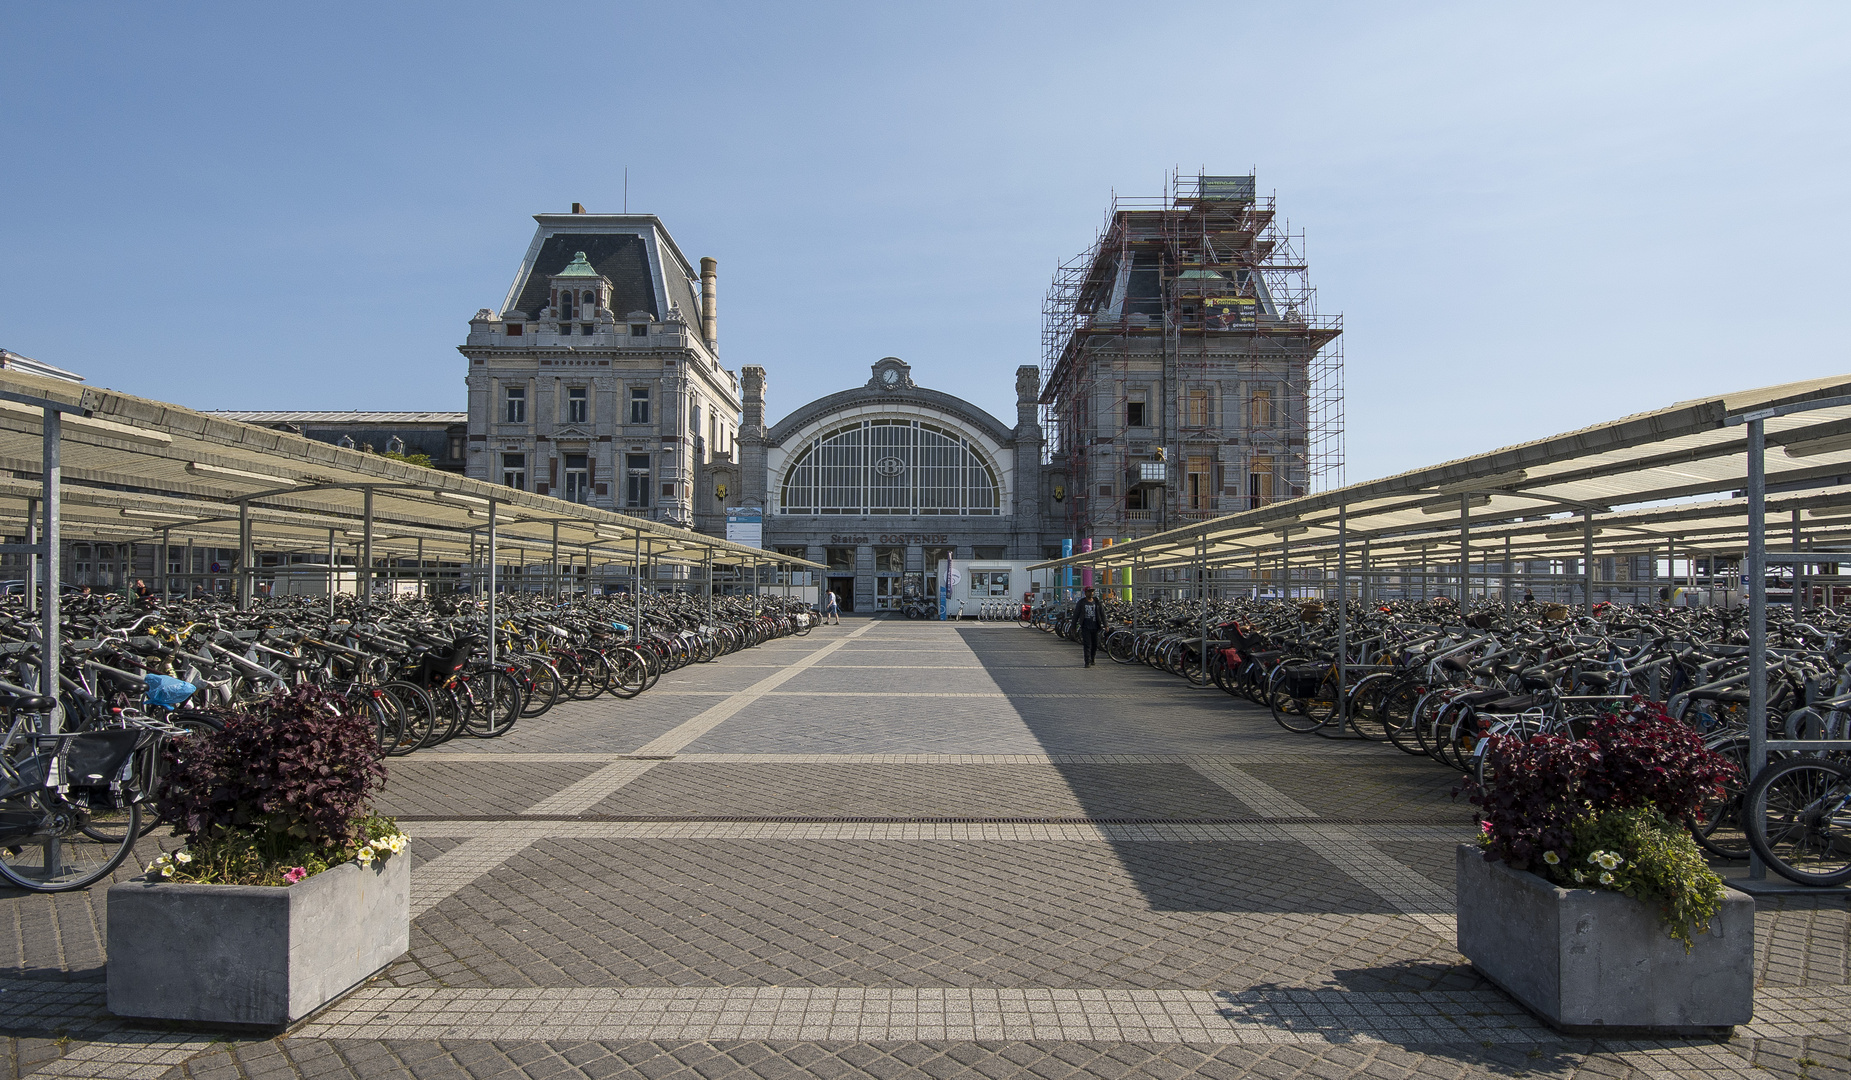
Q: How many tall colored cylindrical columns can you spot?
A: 4